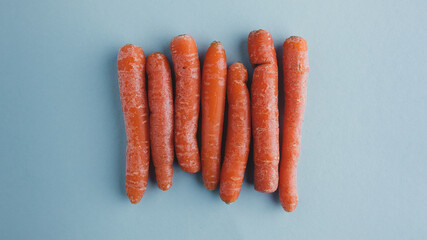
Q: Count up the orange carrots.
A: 7